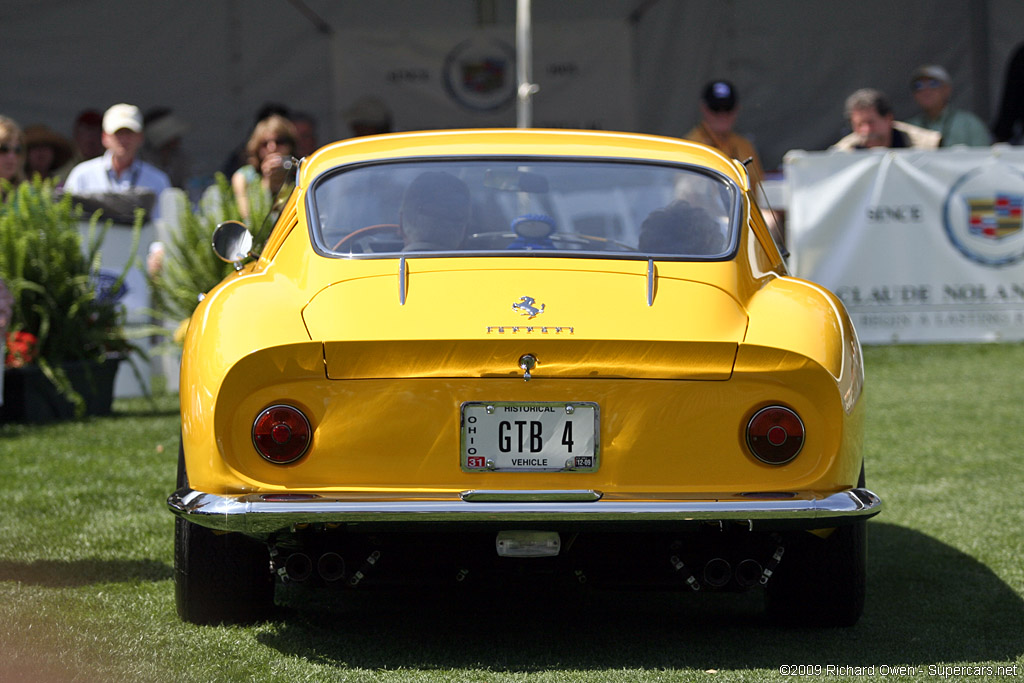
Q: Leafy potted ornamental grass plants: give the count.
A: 2